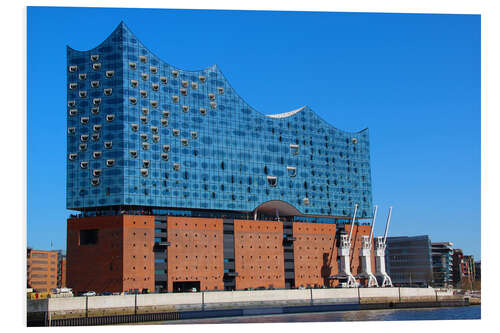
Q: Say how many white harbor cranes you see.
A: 3